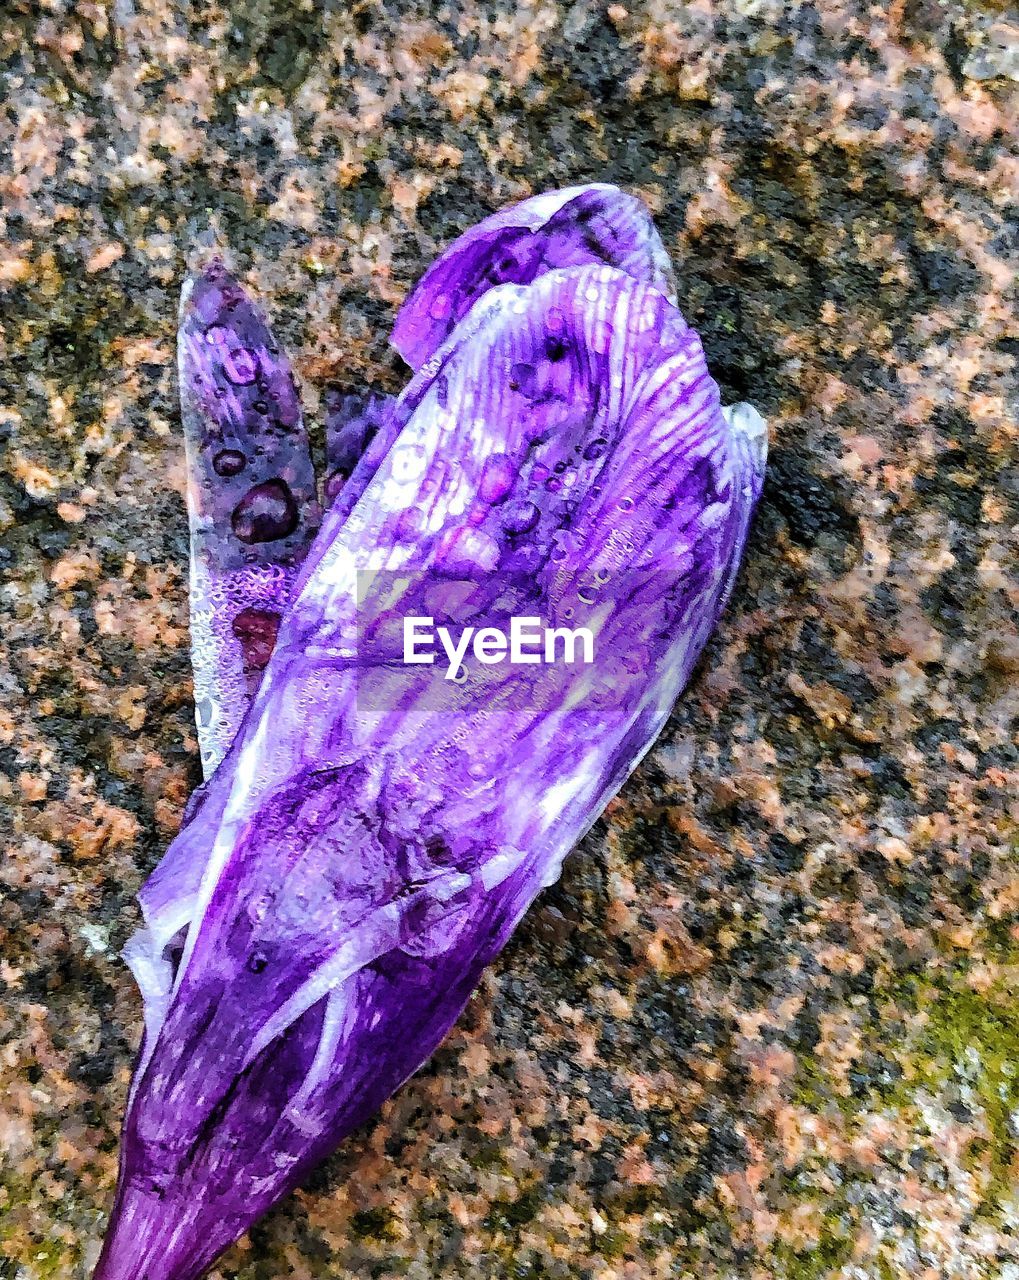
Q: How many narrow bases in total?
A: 1